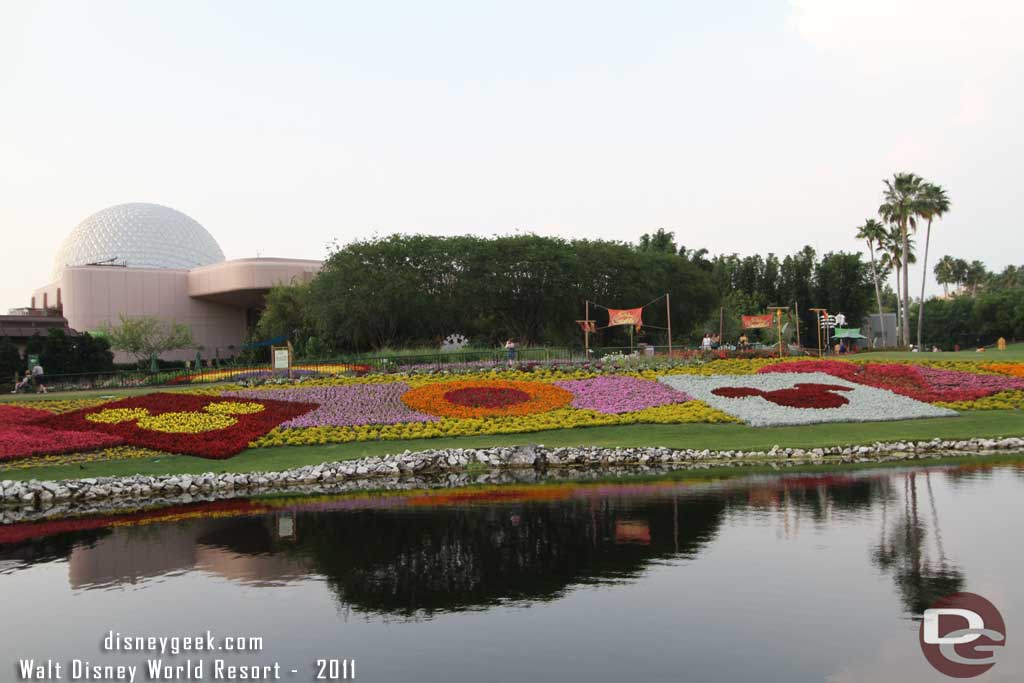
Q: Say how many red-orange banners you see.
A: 2